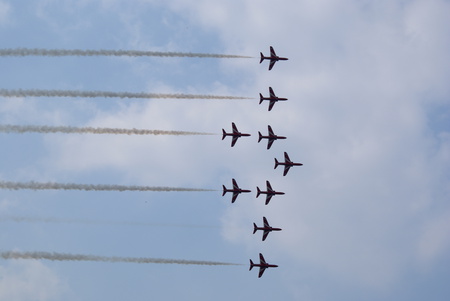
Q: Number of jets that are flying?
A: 9